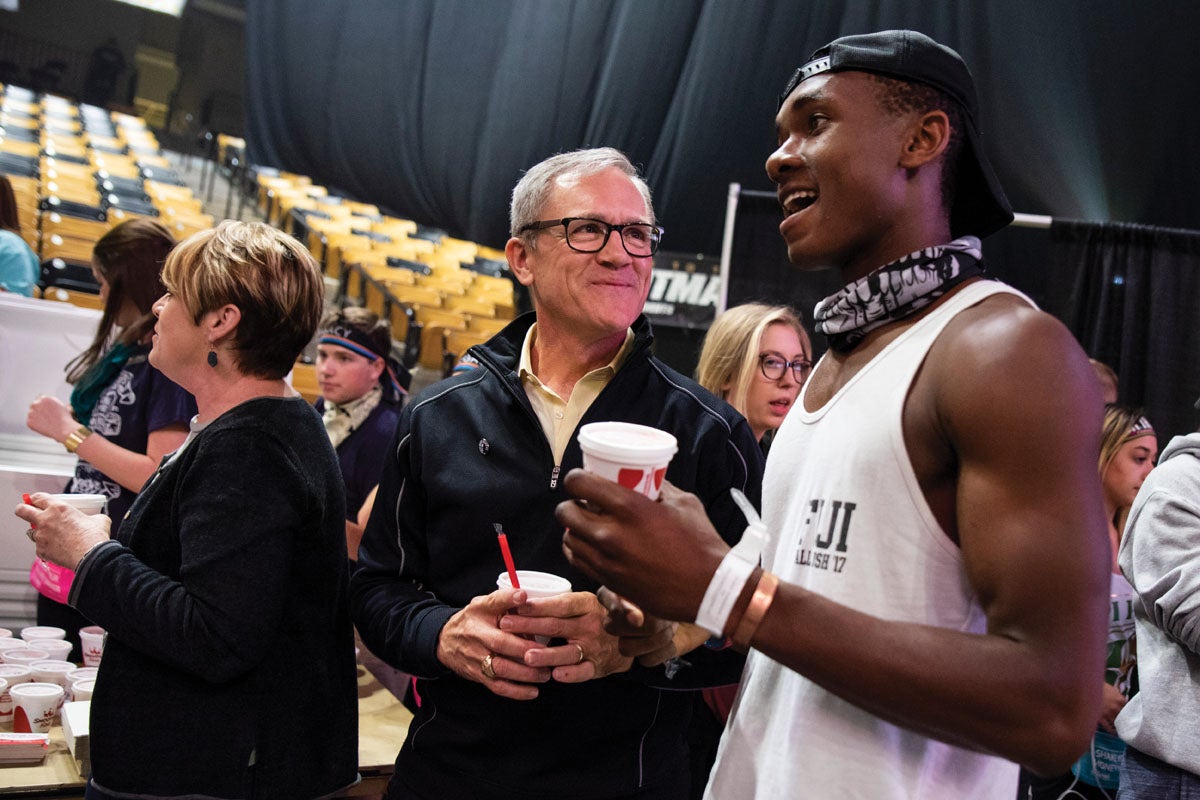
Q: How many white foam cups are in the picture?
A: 15